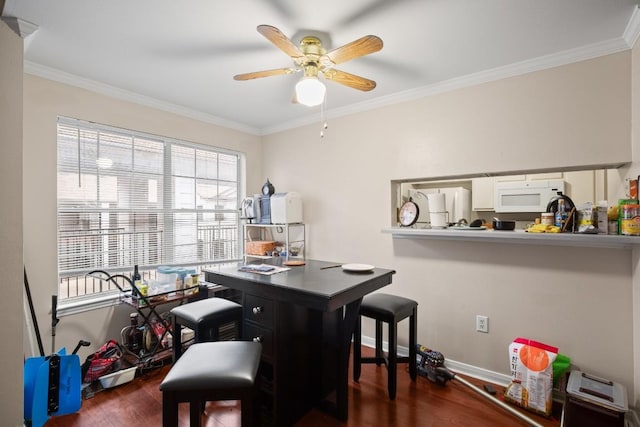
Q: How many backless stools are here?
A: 3